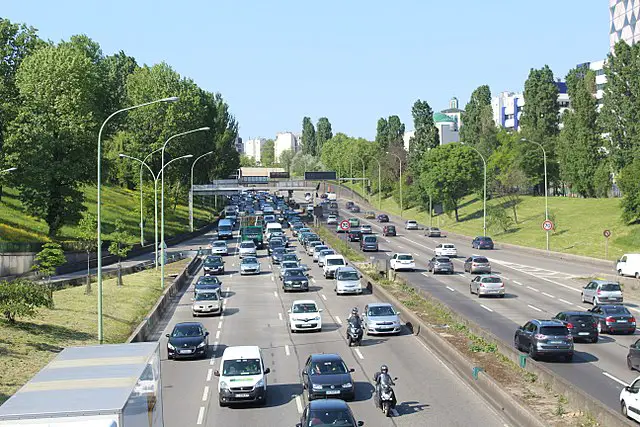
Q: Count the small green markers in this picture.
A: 2